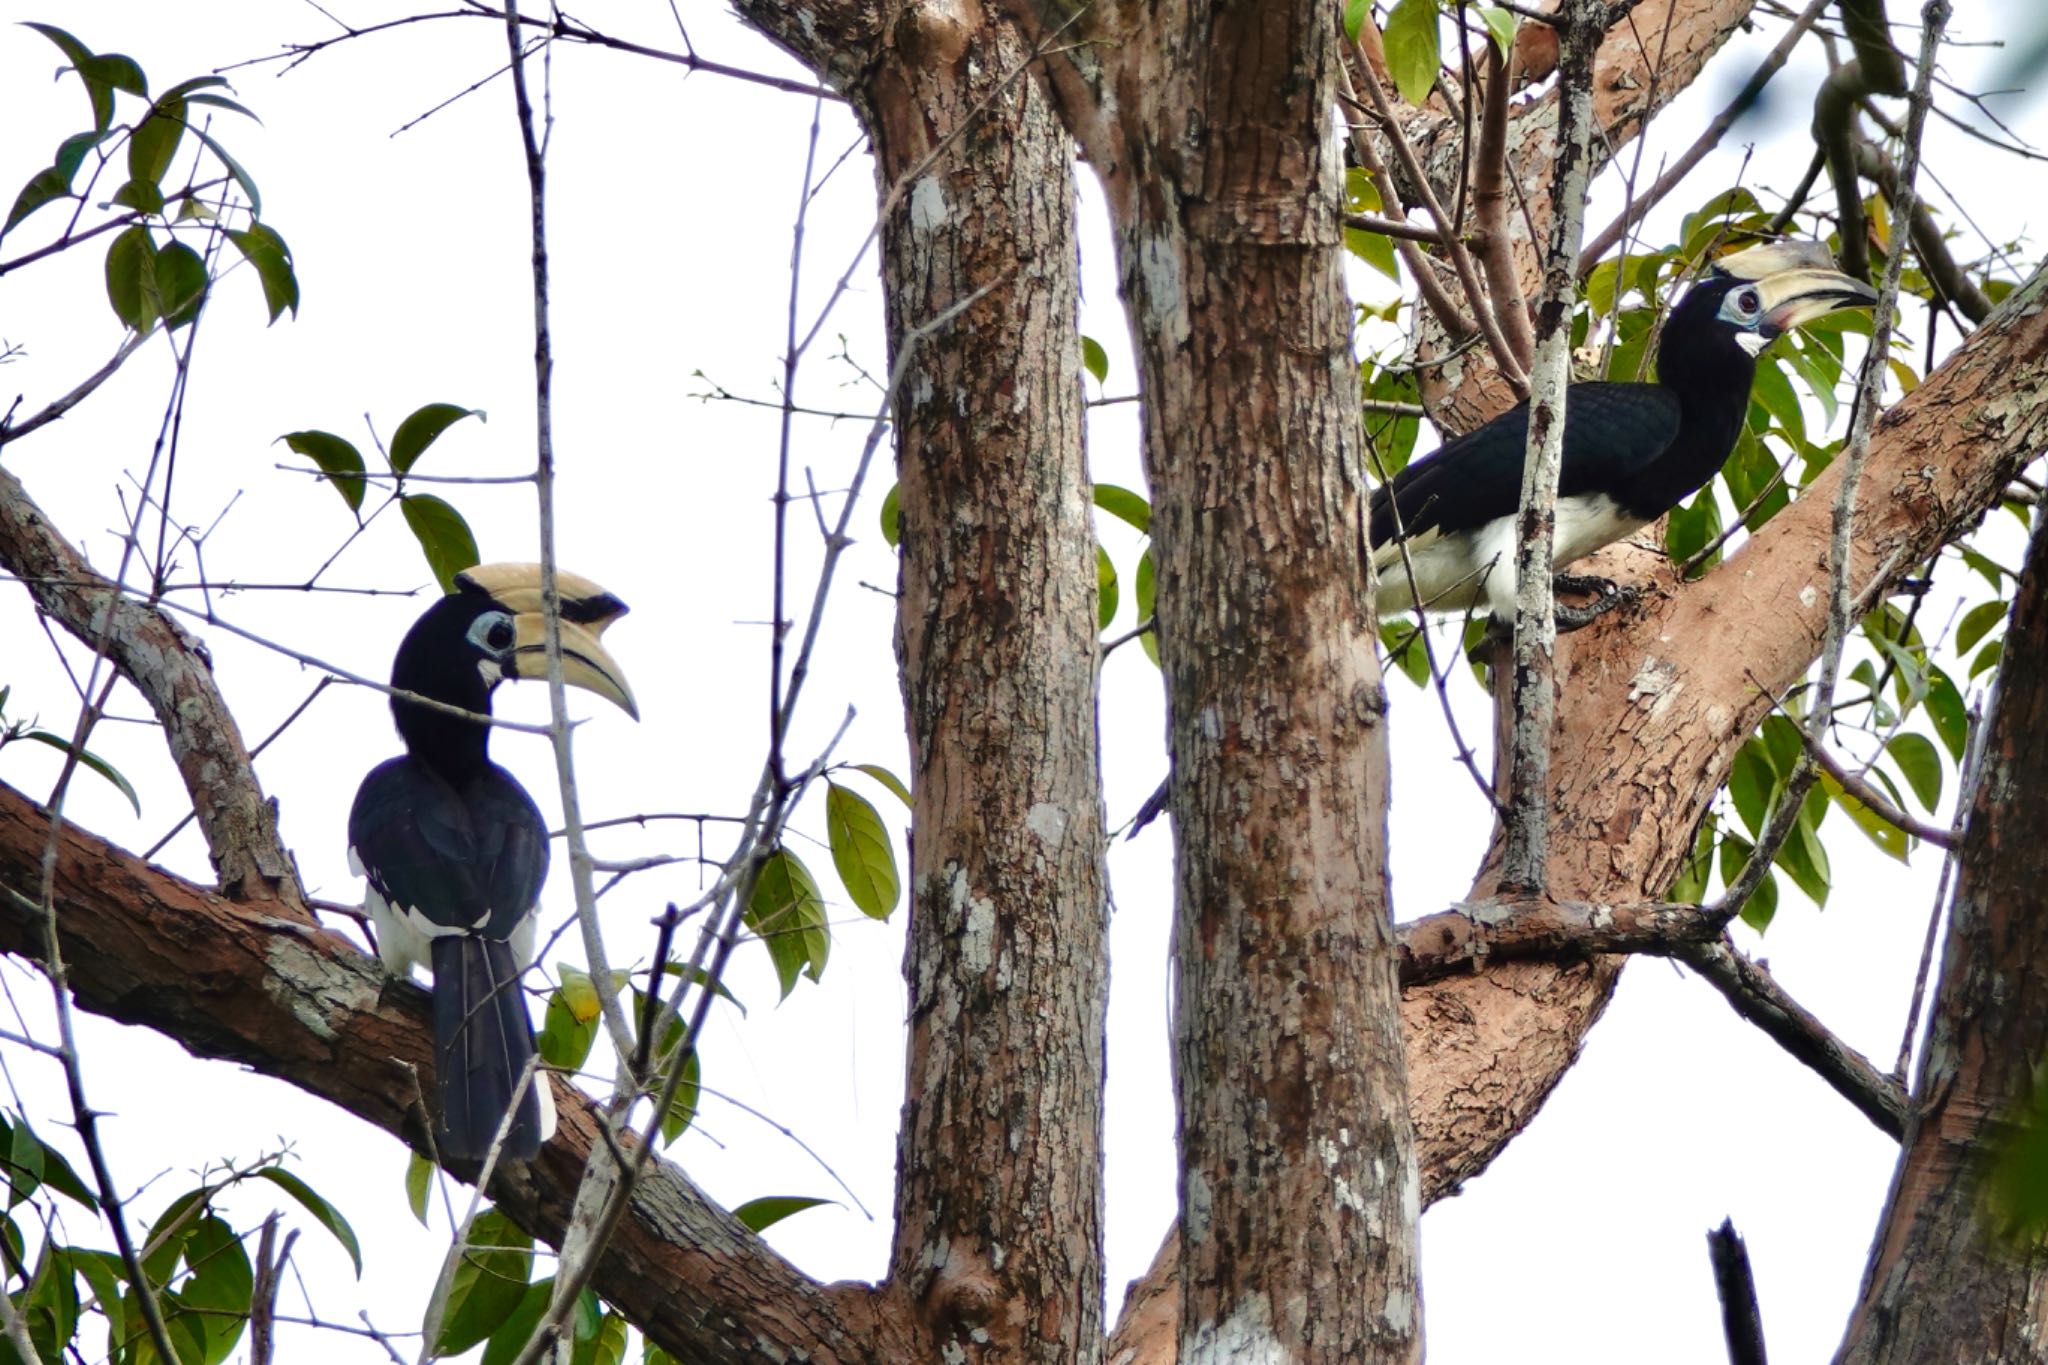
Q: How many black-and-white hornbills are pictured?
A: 2